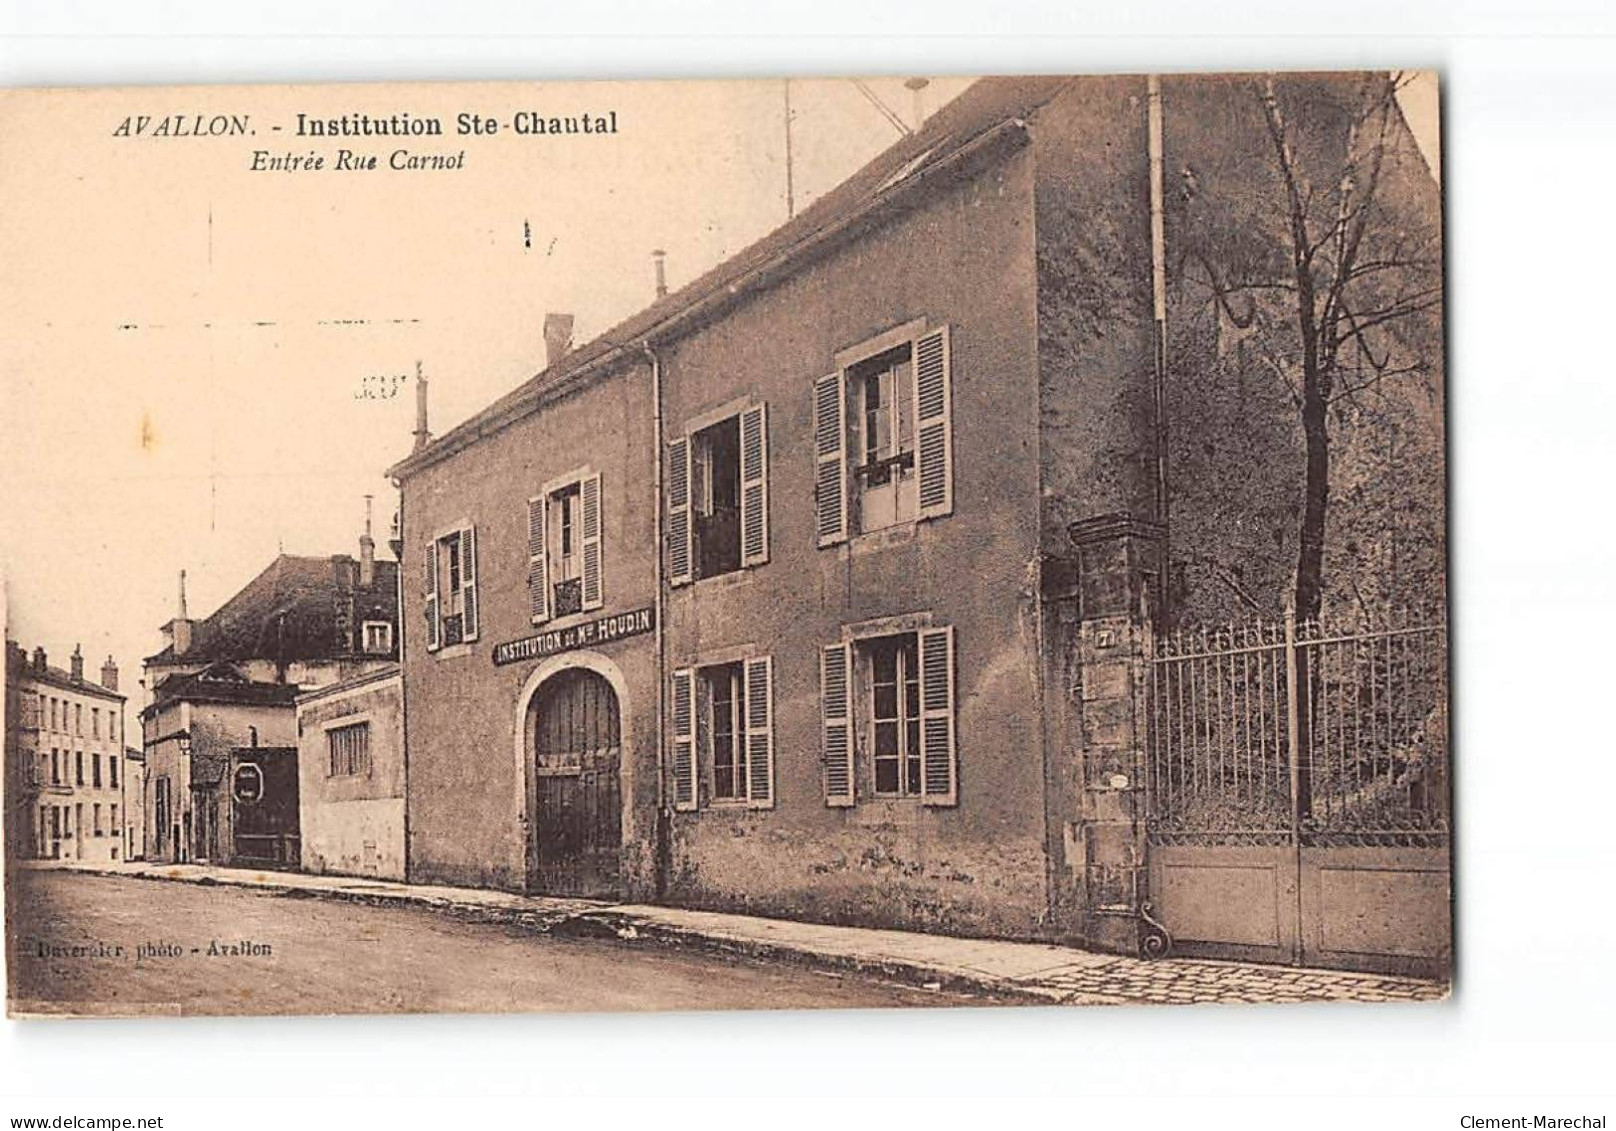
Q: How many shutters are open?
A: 12